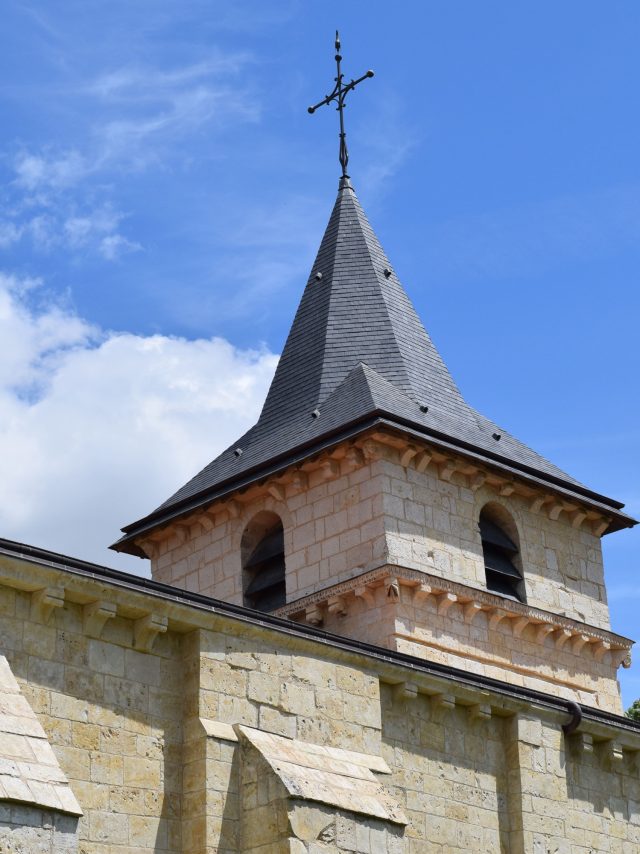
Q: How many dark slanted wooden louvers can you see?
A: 6